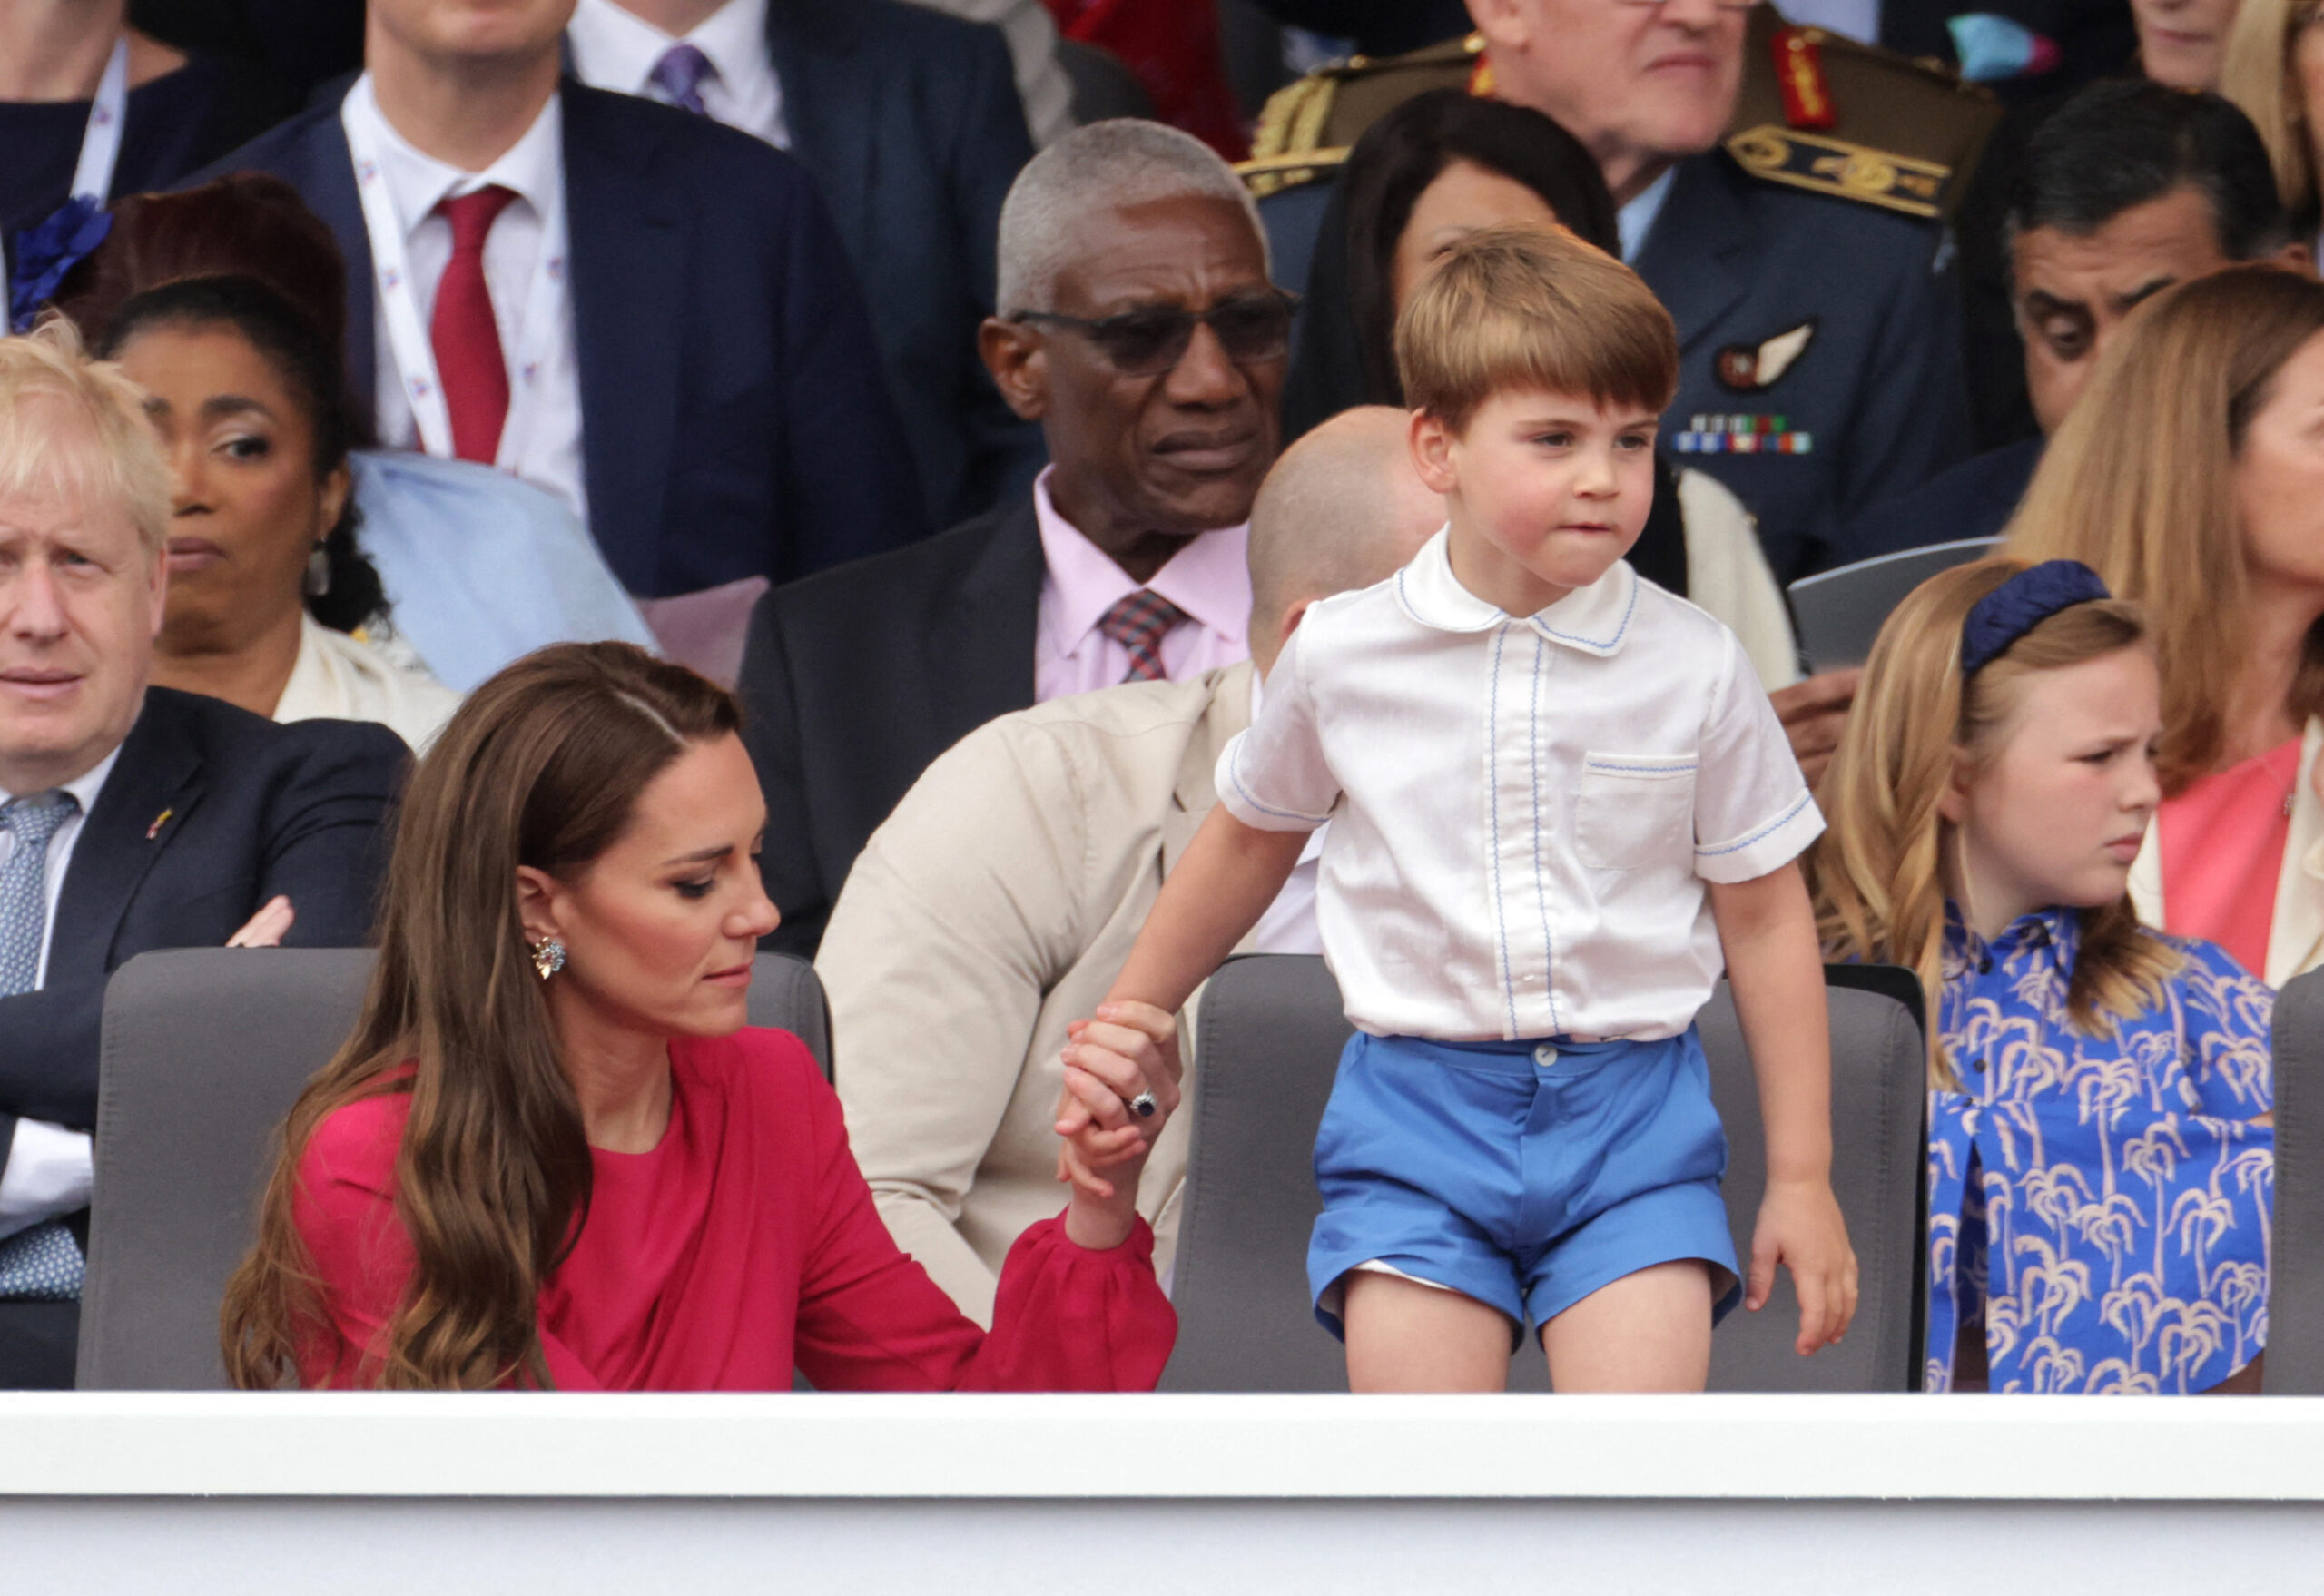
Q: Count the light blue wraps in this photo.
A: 1